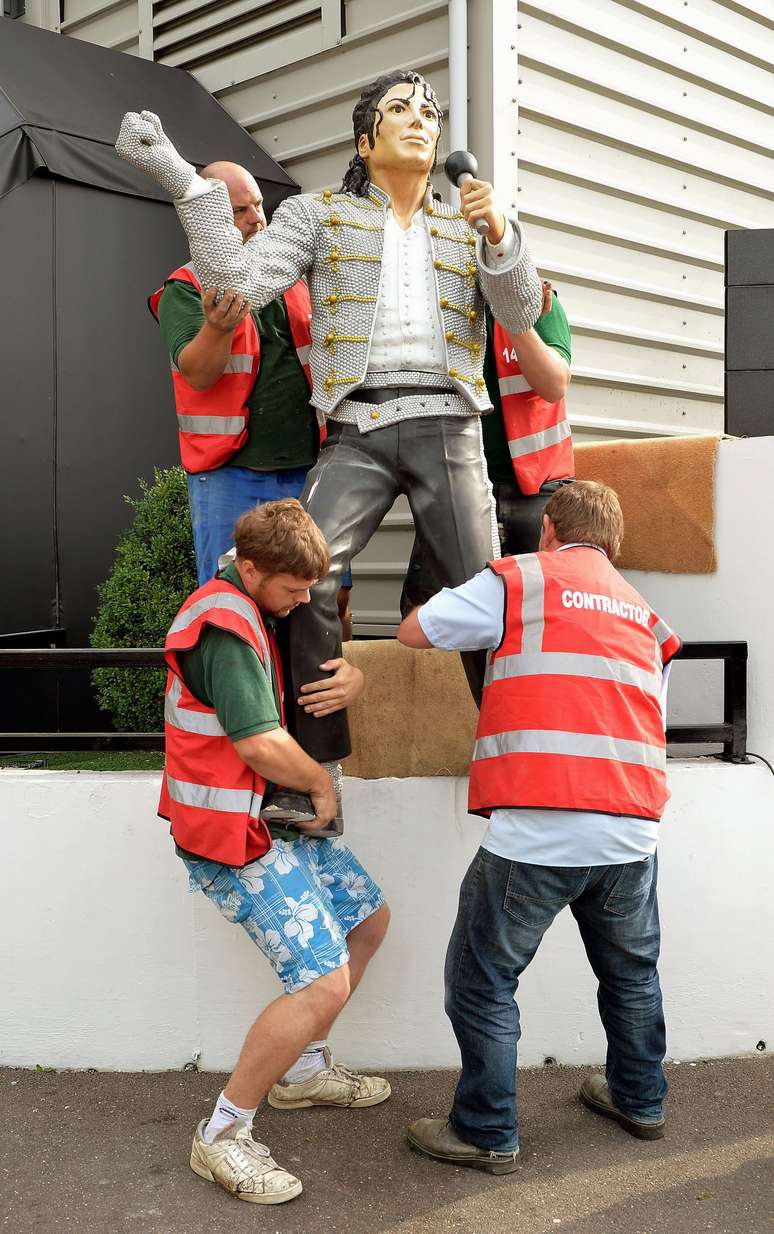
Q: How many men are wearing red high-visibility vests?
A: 4